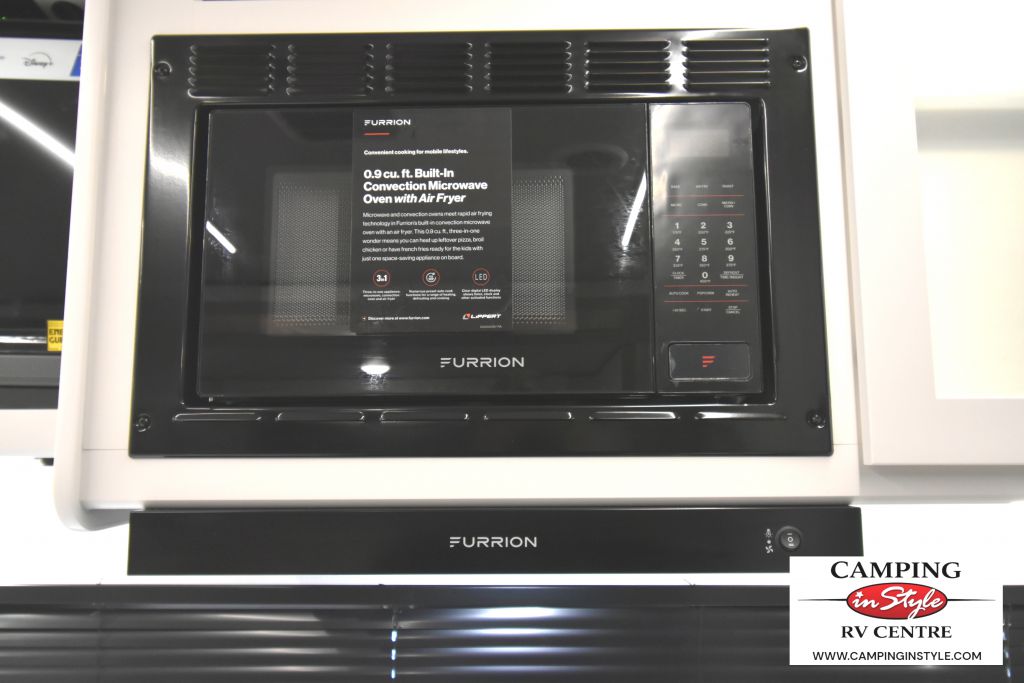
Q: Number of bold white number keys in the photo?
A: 10